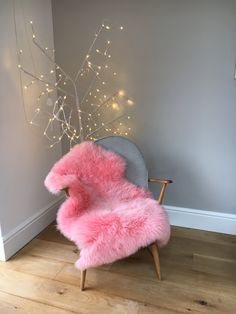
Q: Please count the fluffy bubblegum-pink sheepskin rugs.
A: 1